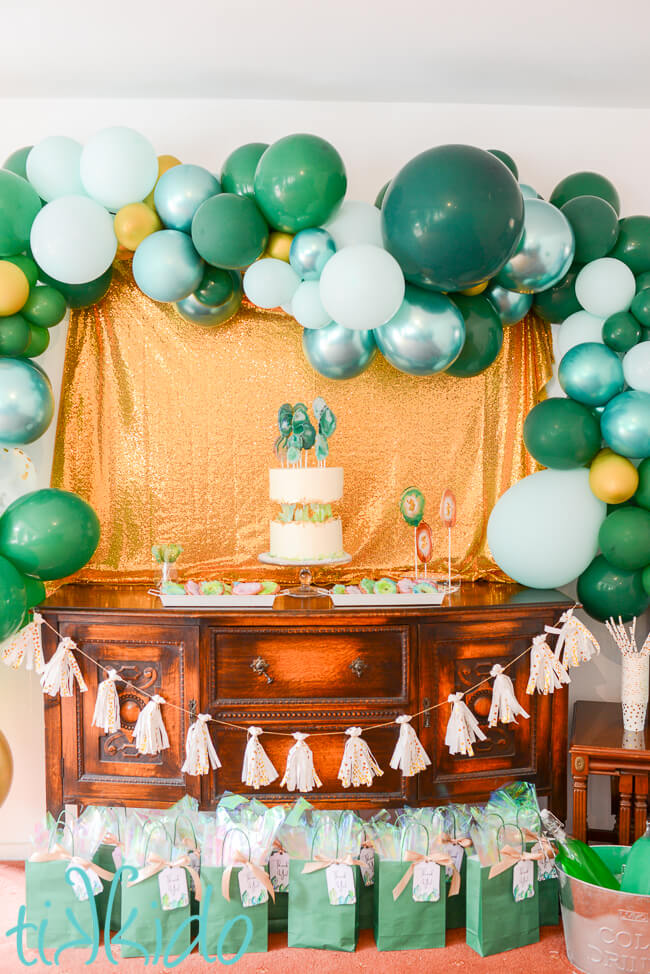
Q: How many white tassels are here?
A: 13